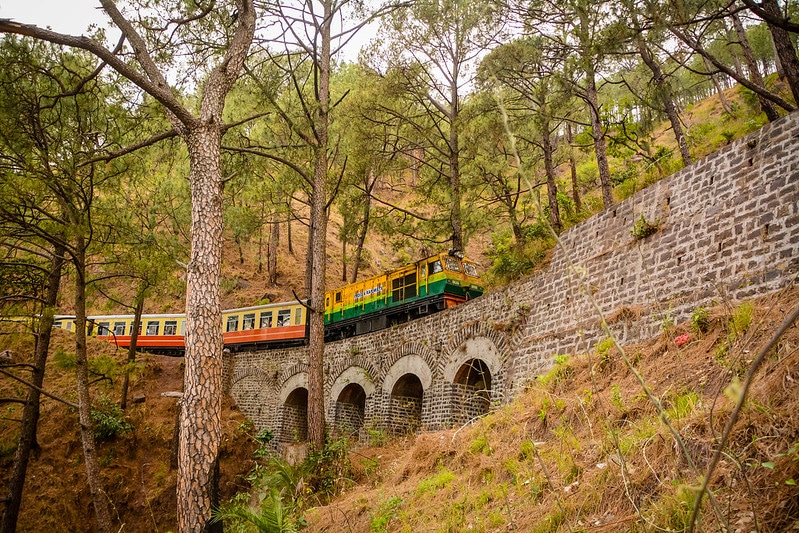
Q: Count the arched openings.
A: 4